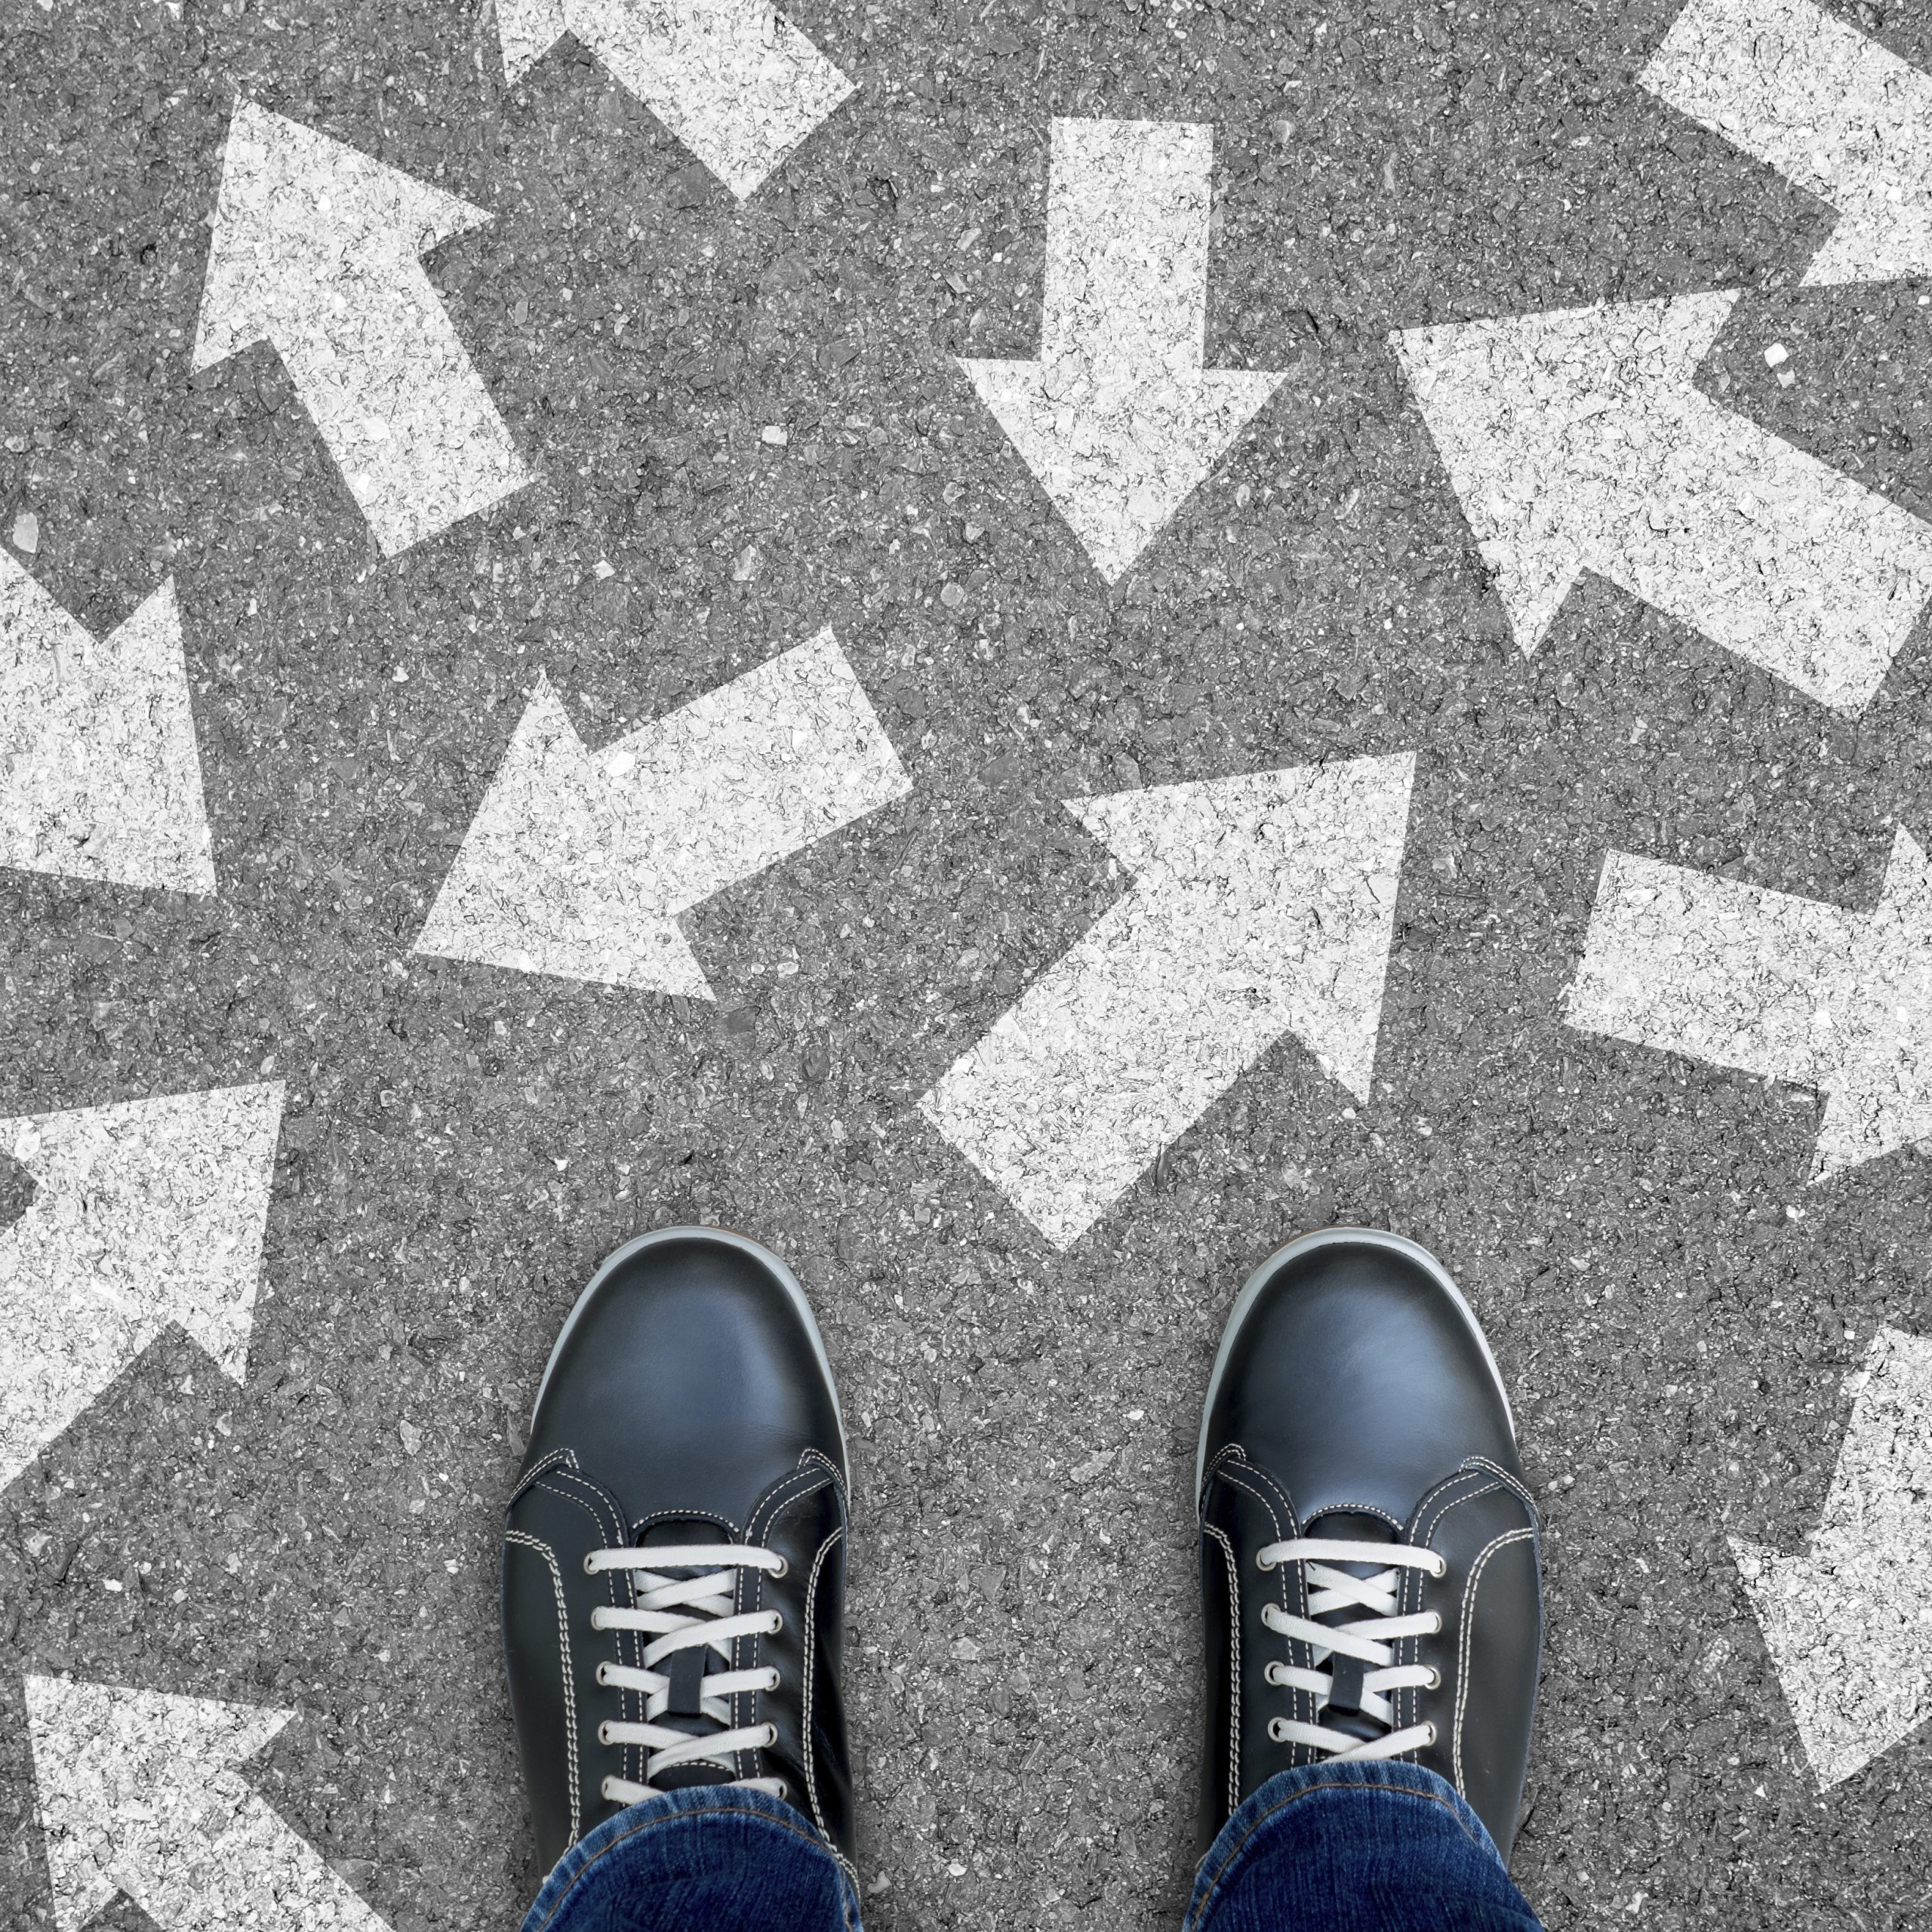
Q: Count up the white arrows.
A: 12